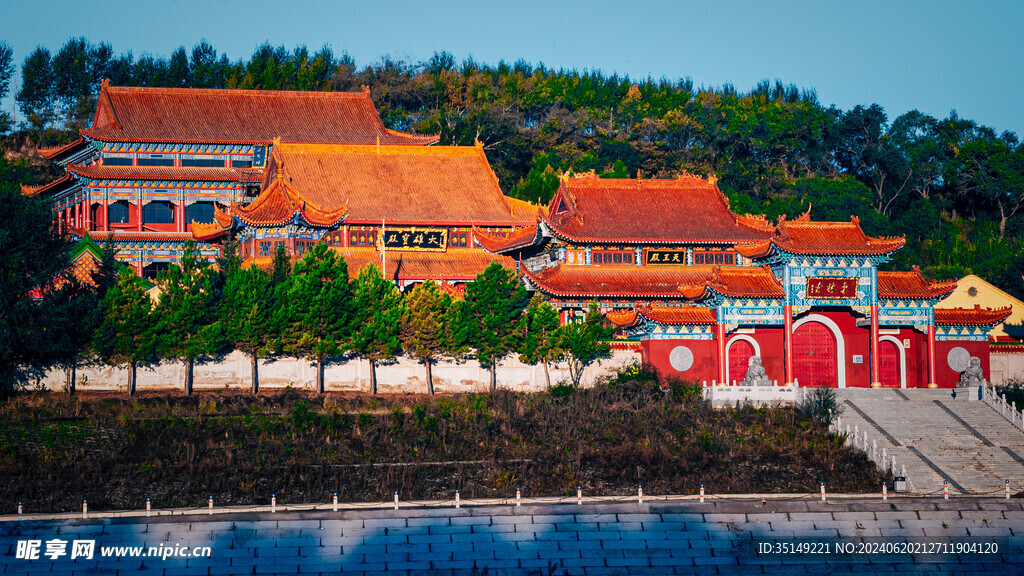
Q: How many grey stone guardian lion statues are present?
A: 2